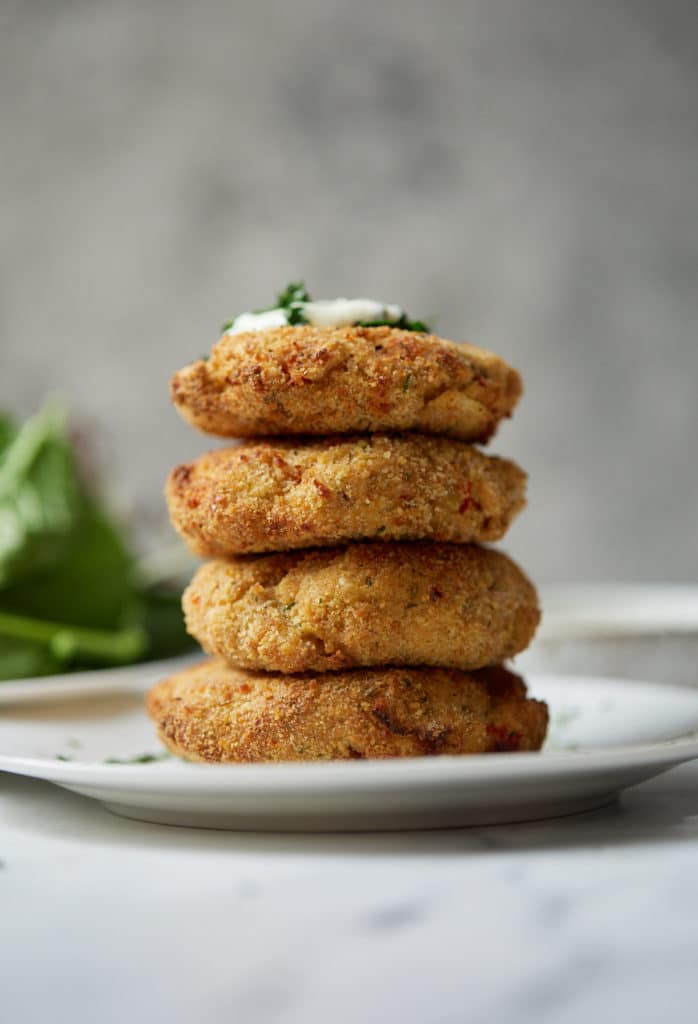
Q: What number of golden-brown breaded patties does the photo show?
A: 4